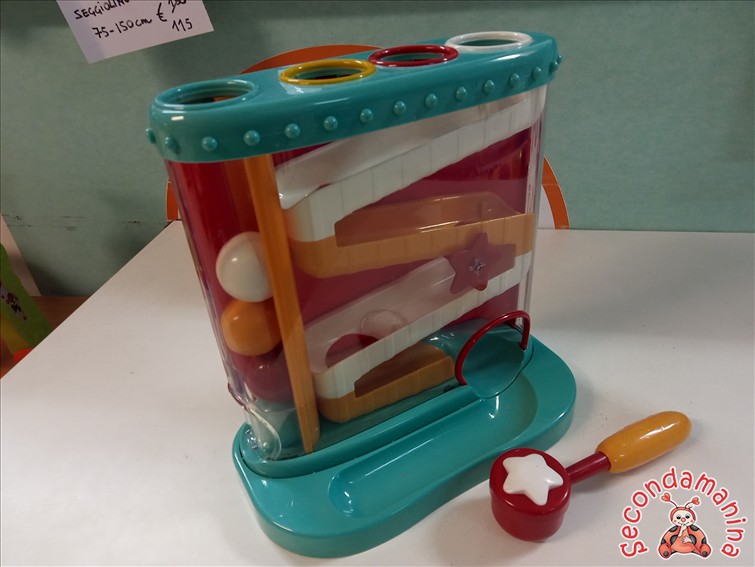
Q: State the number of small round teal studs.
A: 15